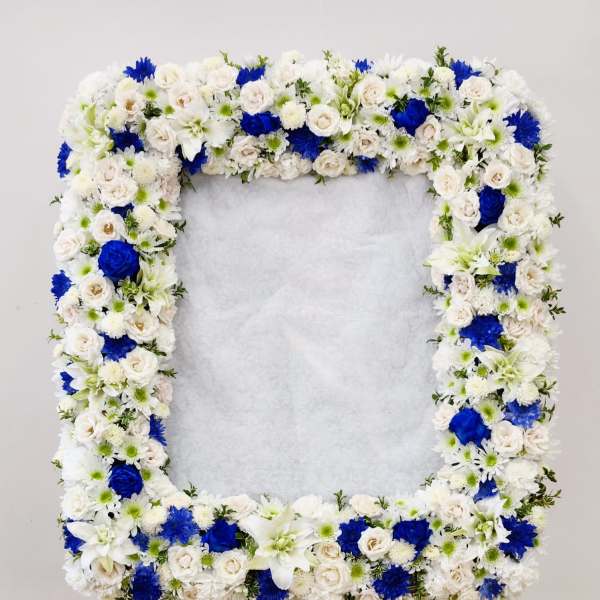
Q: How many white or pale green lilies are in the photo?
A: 11